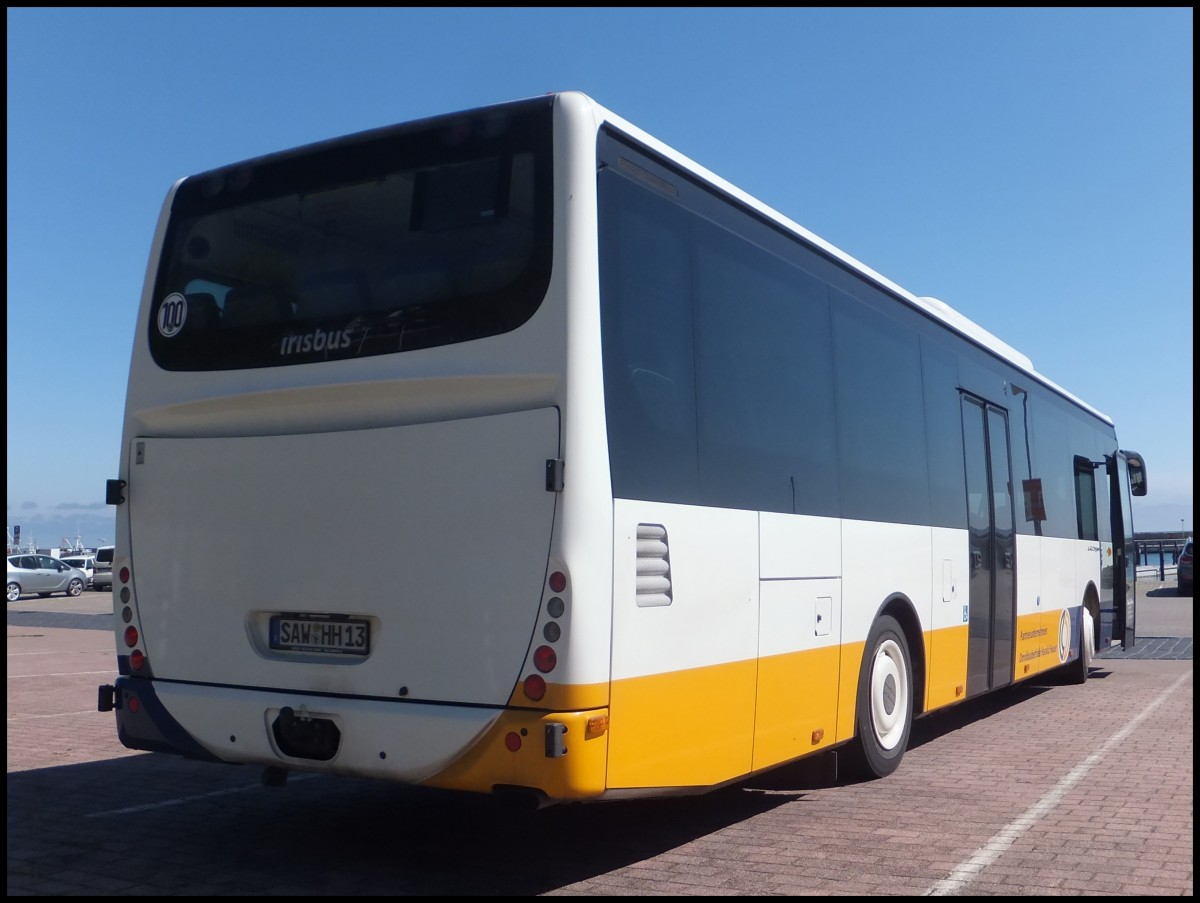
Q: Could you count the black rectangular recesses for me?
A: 1